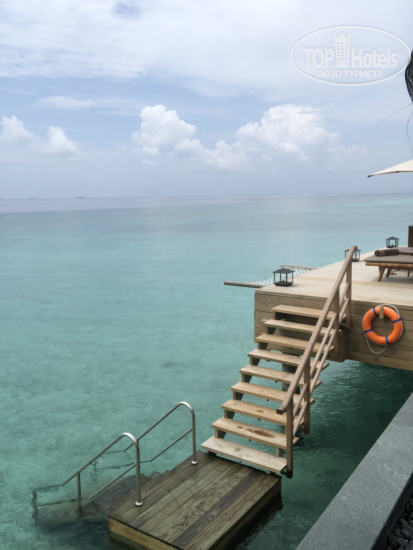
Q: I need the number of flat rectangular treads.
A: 9